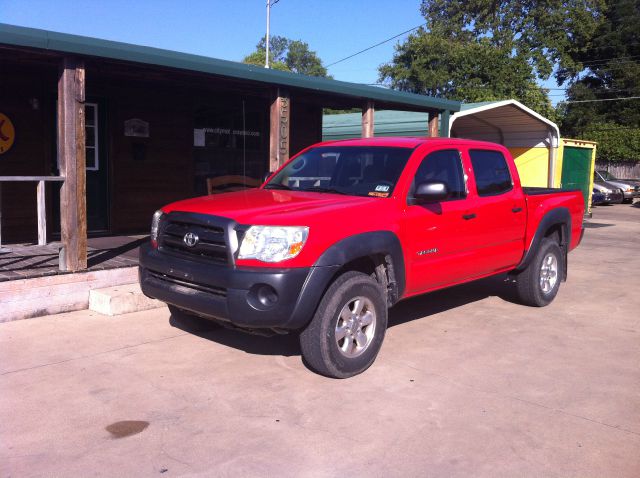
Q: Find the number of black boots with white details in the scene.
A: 0